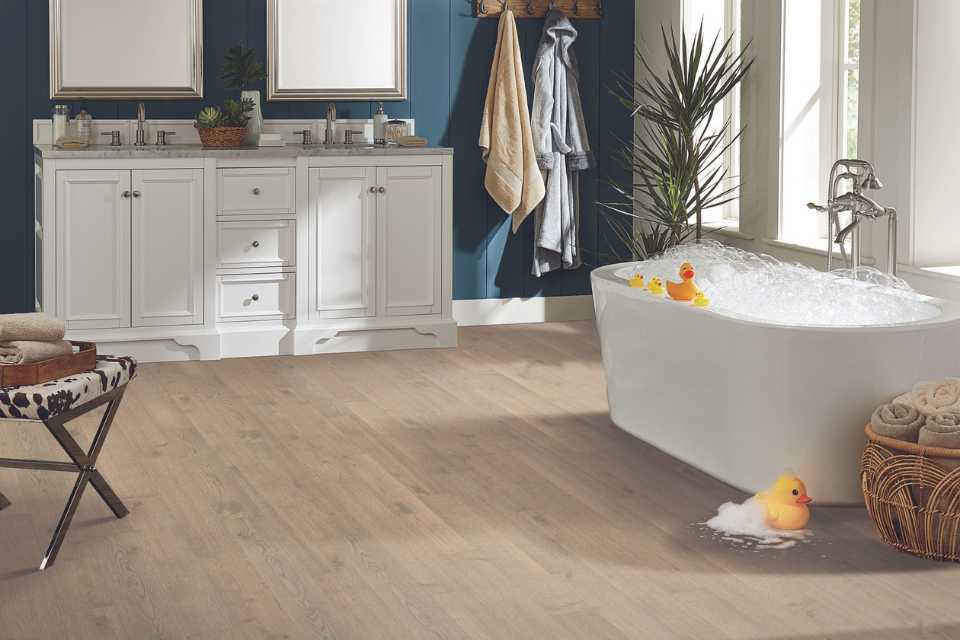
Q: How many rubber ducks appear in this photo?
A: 5